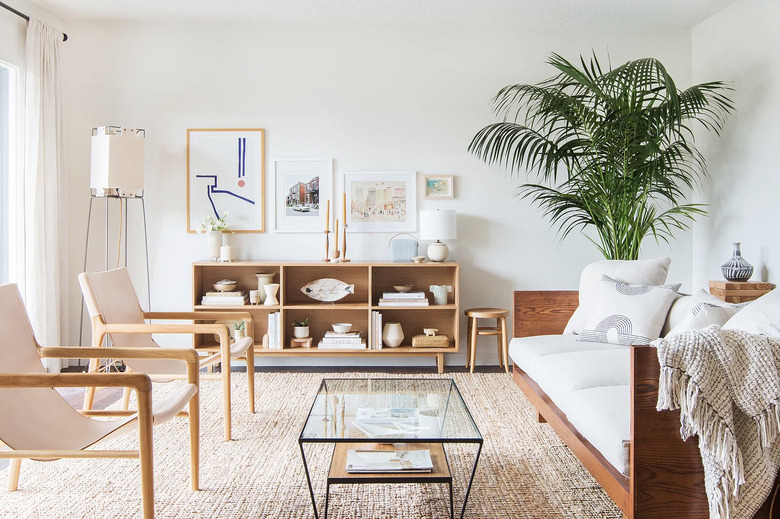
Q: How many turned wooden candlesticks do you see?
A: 3